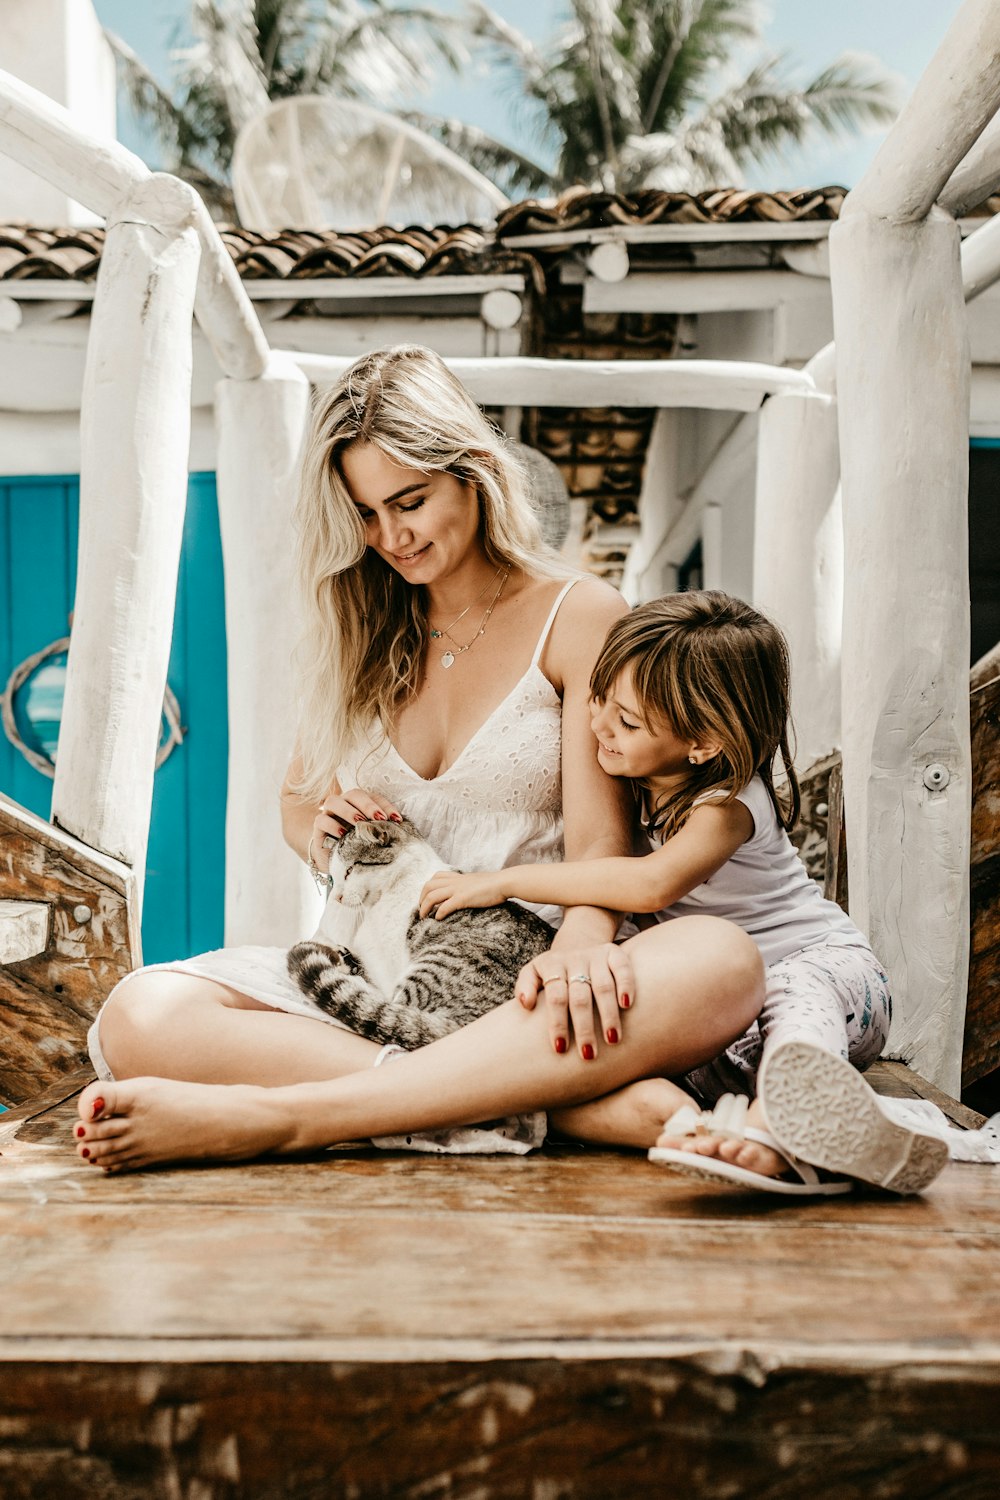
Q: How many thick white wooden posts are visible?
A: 4